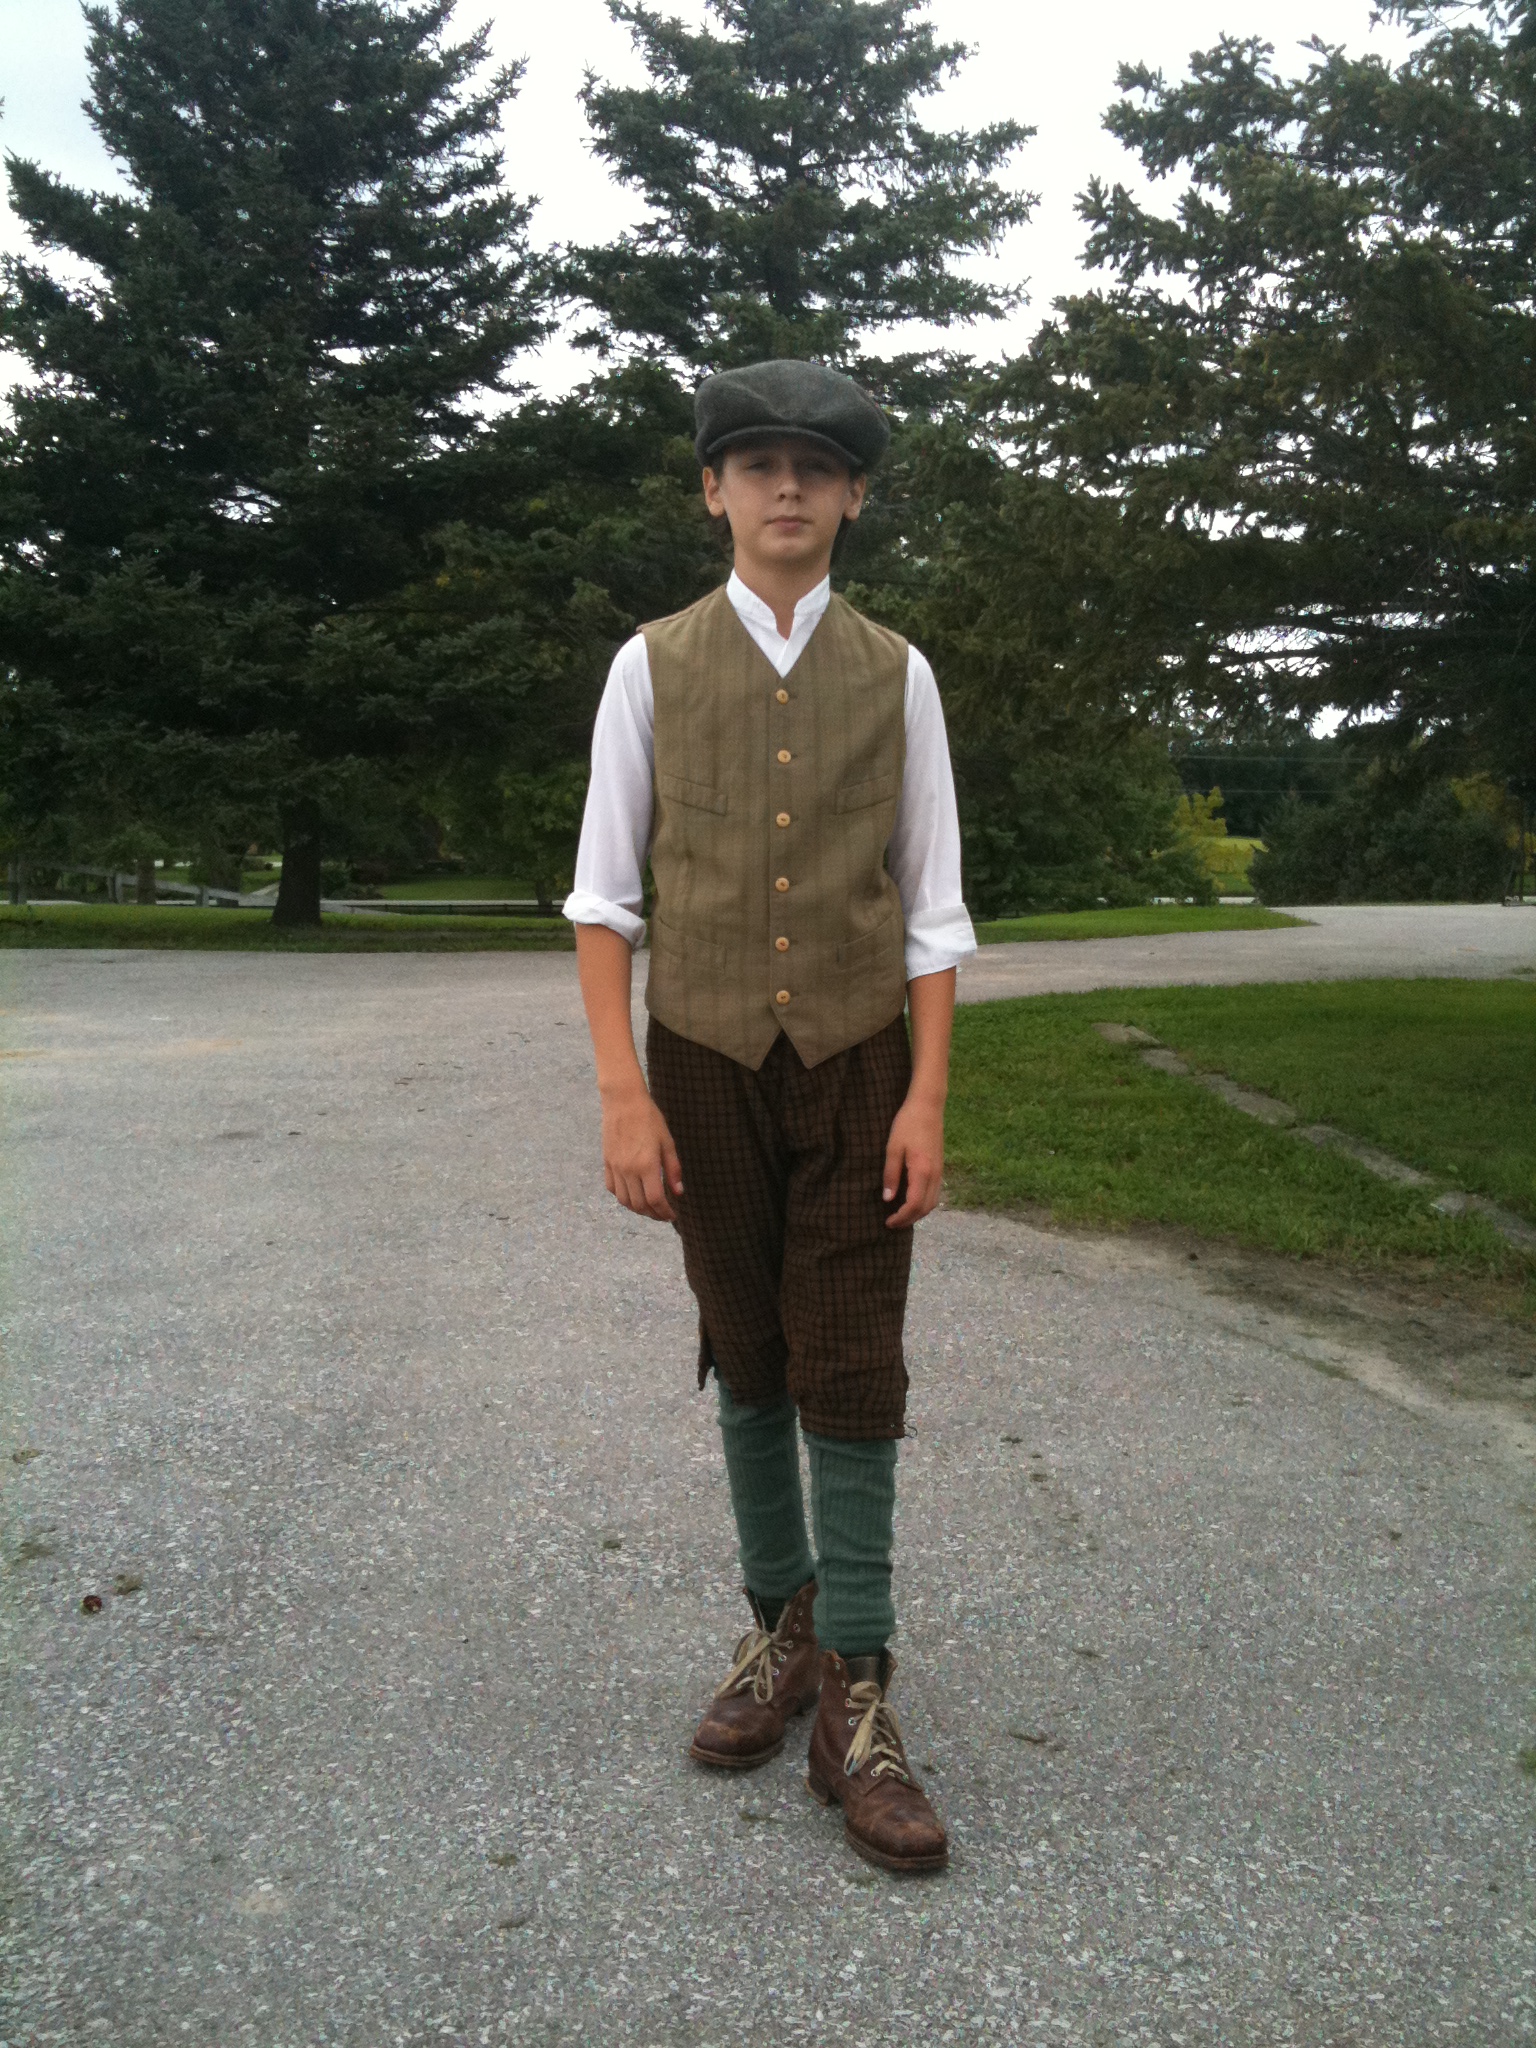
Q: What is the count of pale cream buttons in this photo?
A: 6